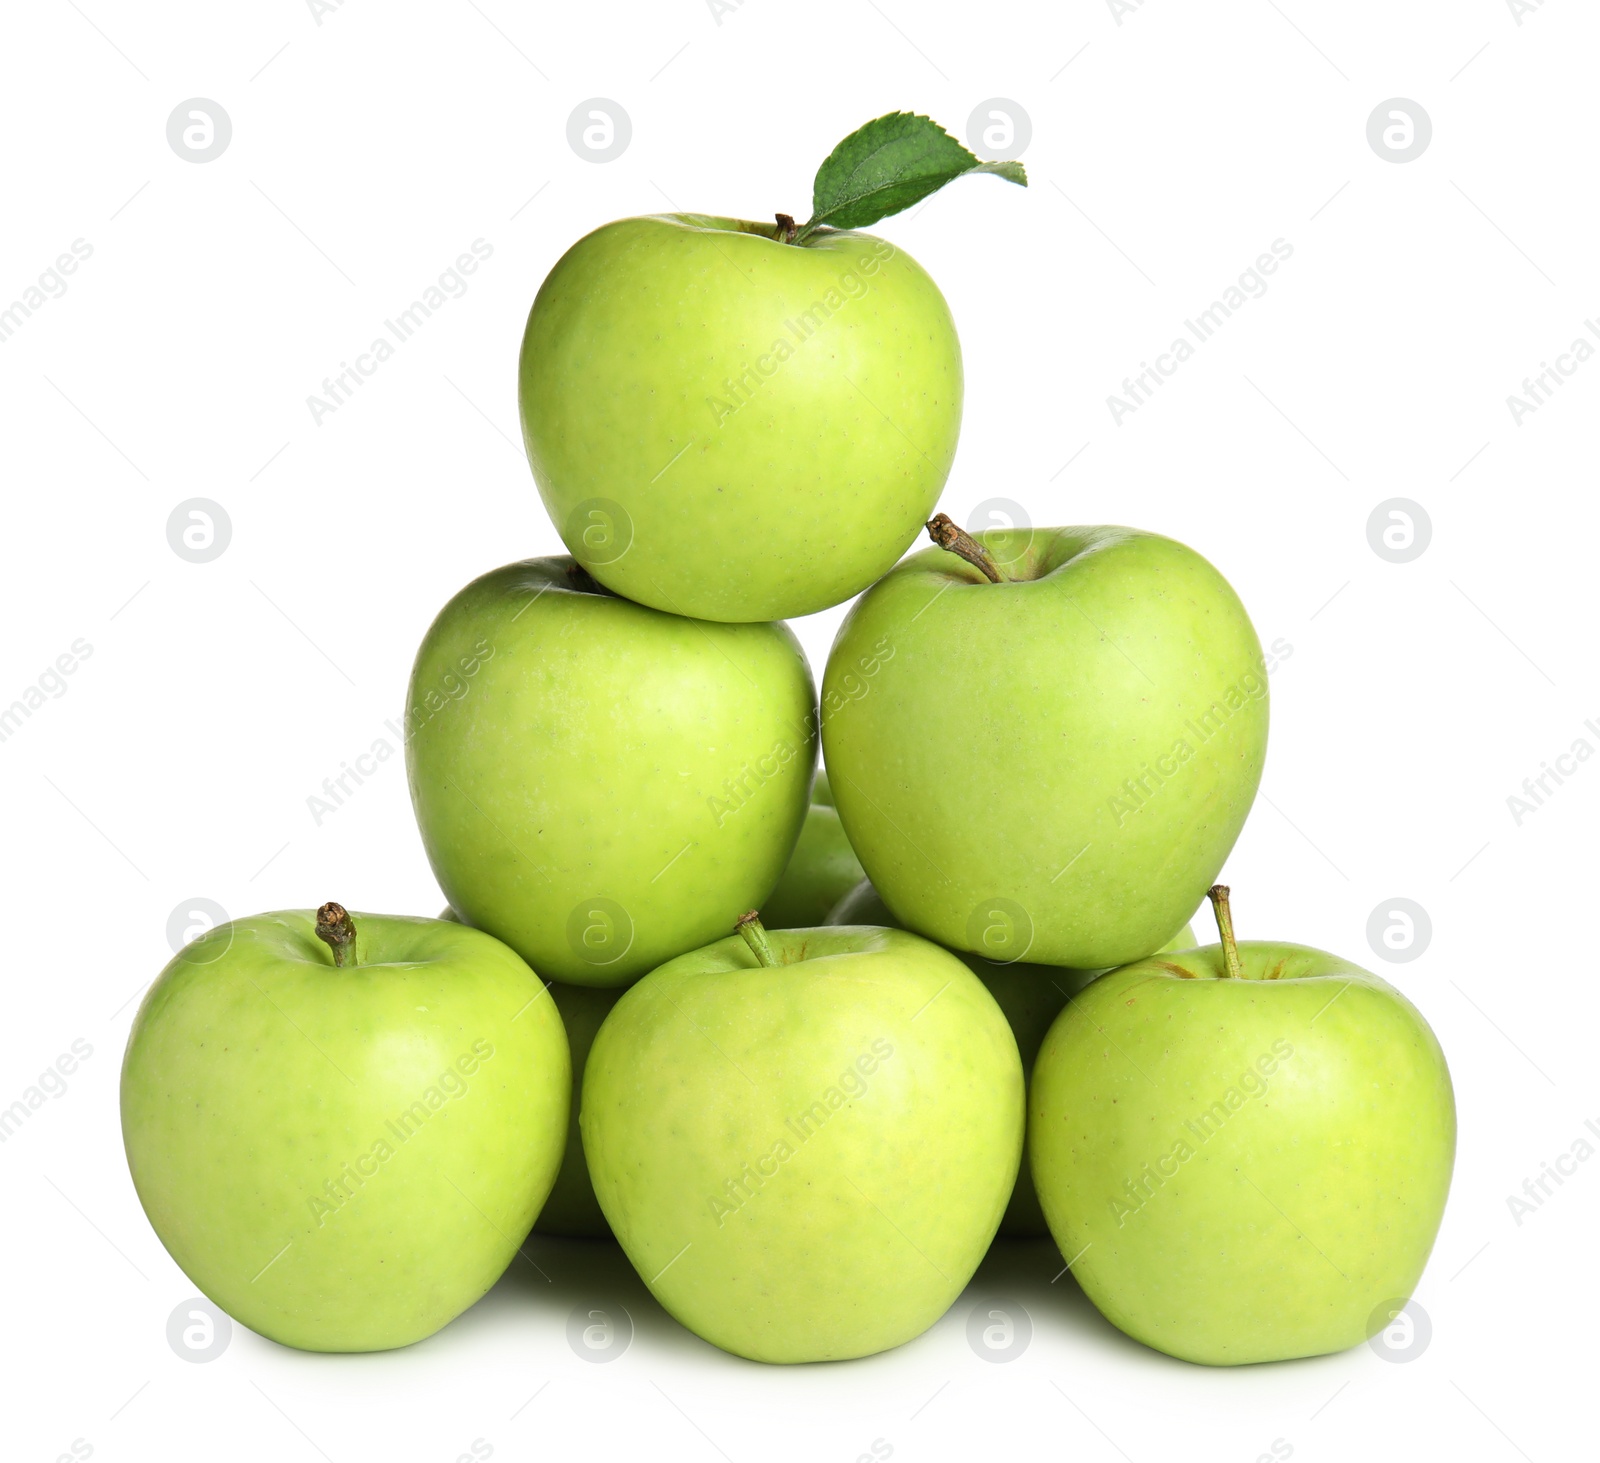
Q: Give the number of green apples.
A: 9